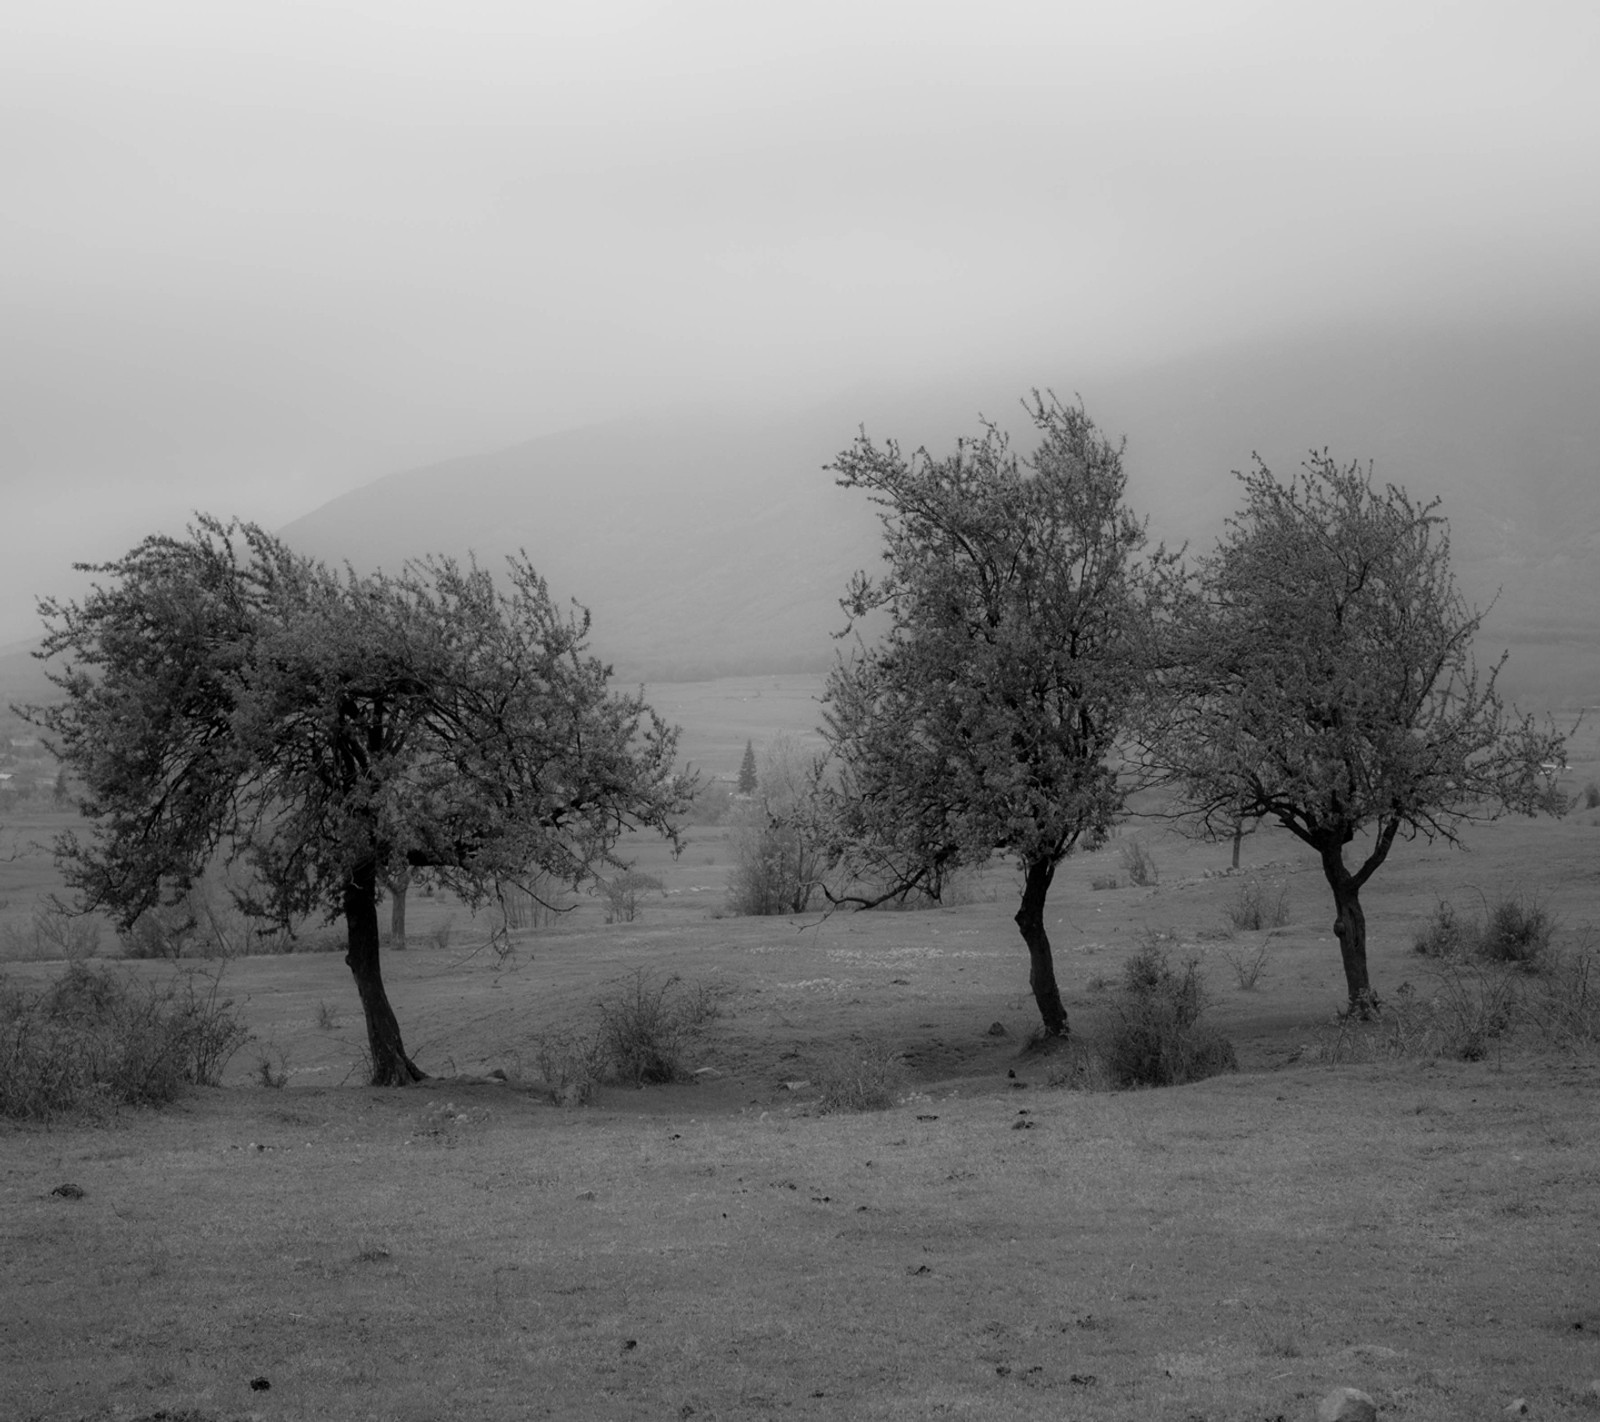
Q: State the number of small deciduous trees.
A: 3